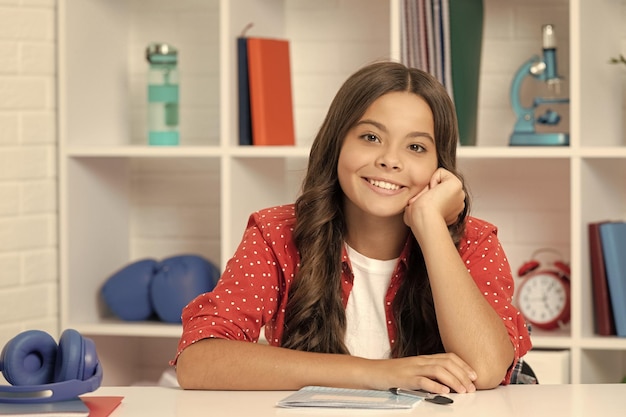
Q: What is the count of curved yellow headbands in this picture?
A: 0